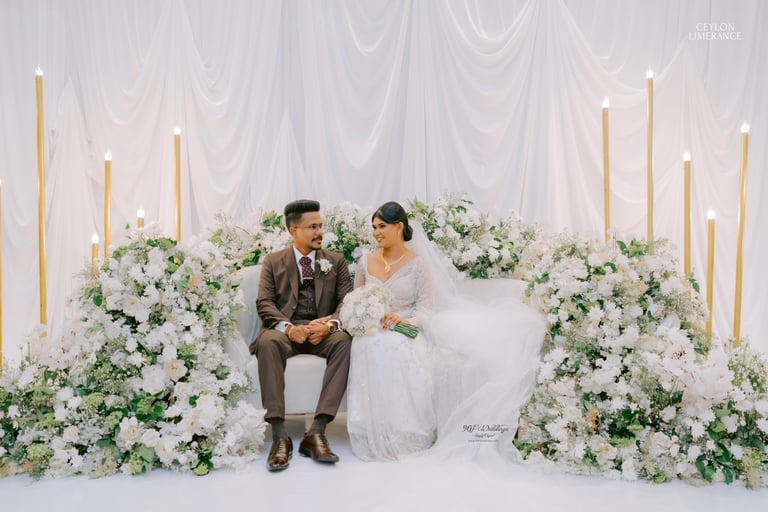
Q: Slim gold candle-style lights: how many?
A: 11